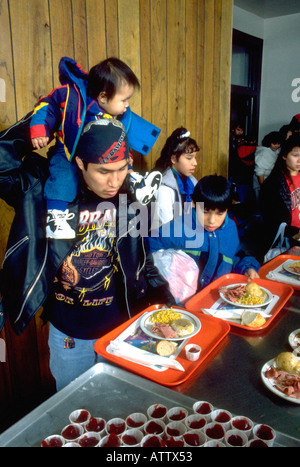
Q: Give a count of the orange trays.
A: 3